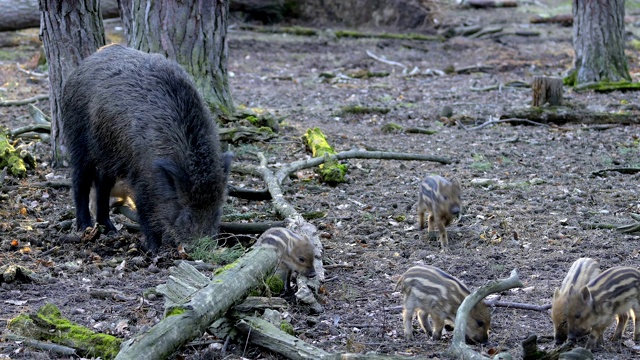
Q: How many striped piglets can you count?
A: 5